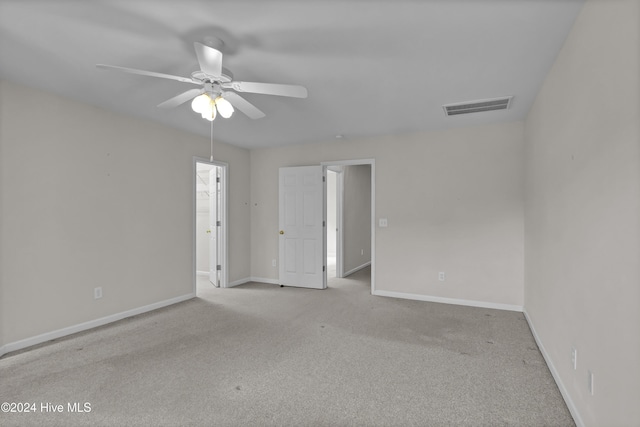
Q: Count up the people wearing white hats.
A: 0